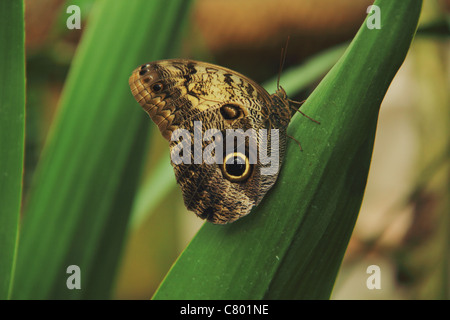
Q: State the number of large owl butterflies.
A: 1